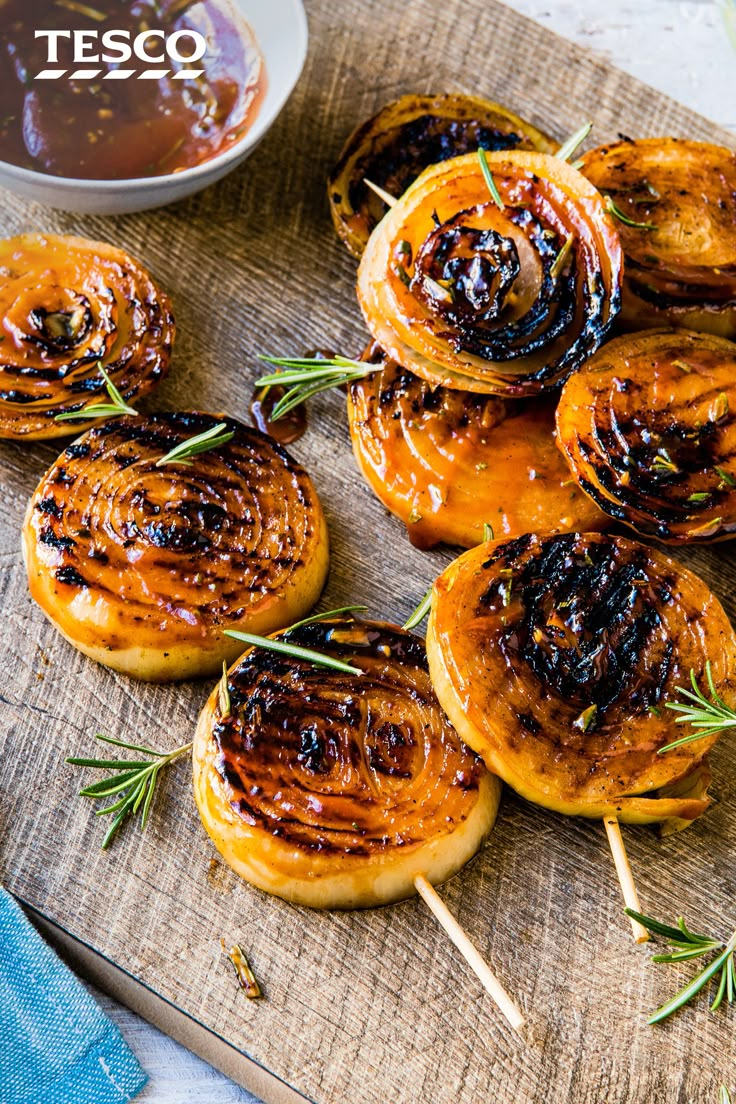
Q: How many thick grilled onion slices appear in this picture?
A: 9